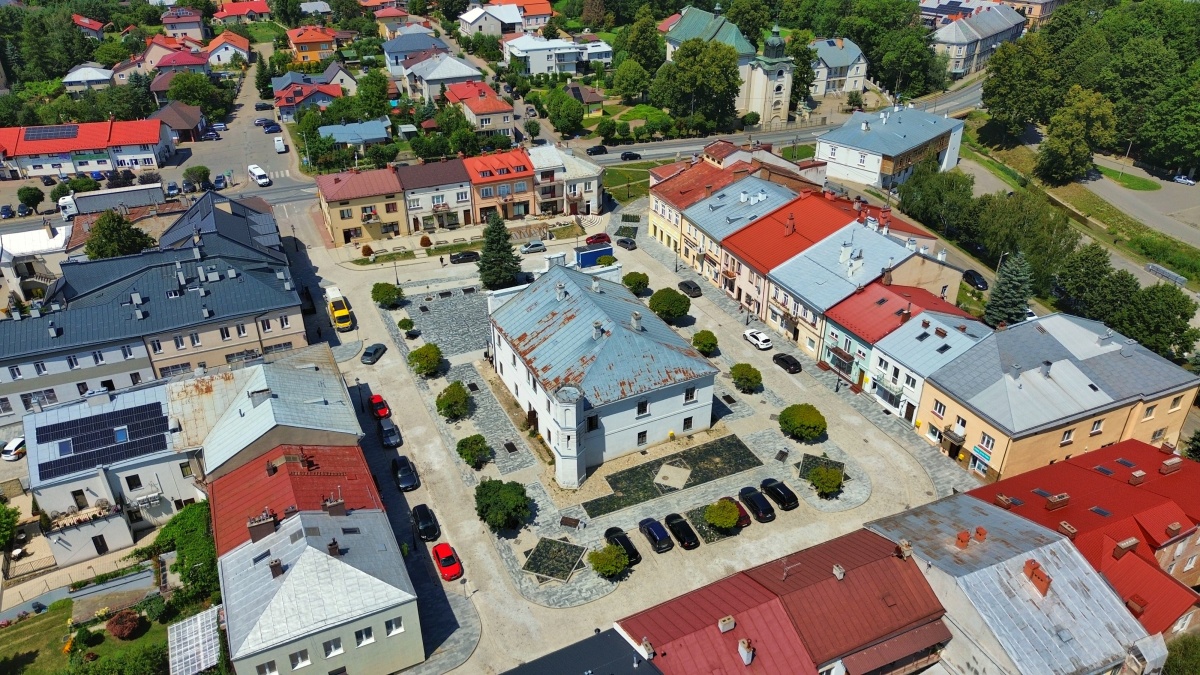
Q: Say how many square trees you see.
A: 0